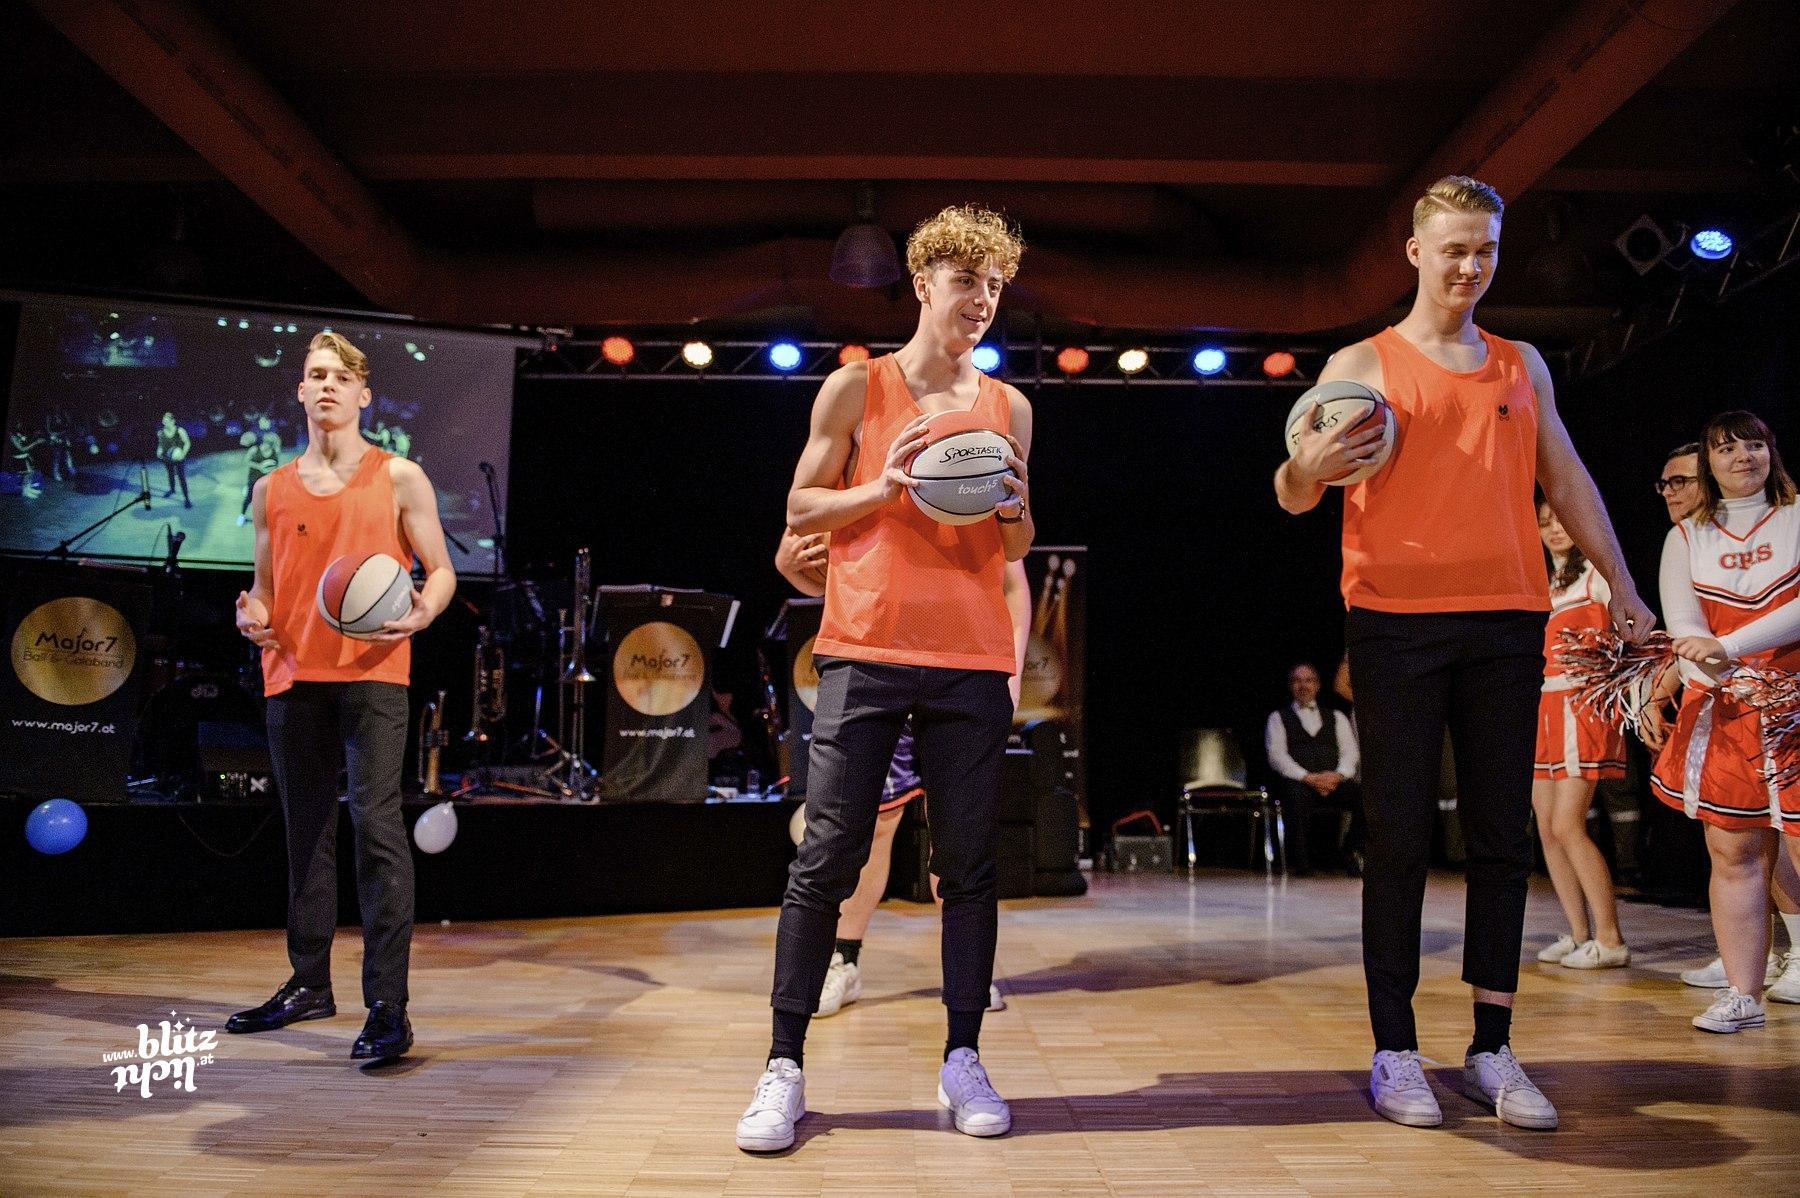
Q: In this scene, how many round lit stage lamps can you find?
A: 10